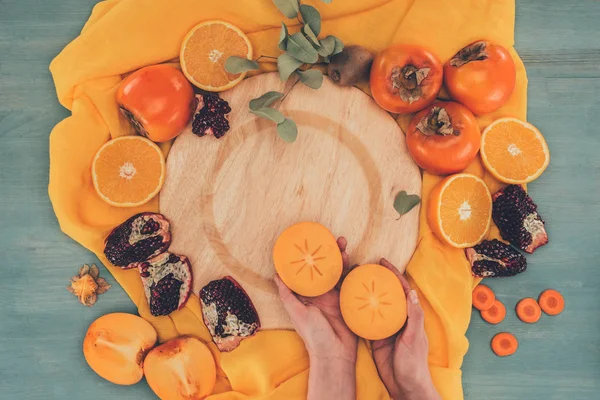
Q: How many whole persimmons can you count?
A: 4